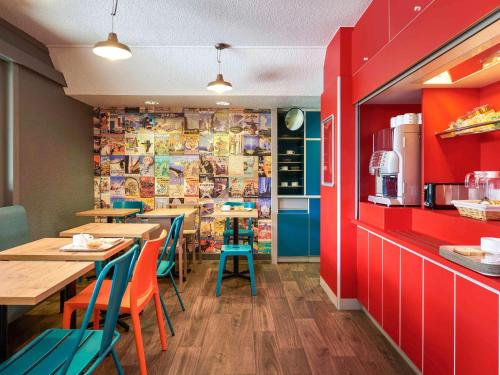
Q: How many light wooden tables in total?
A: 6